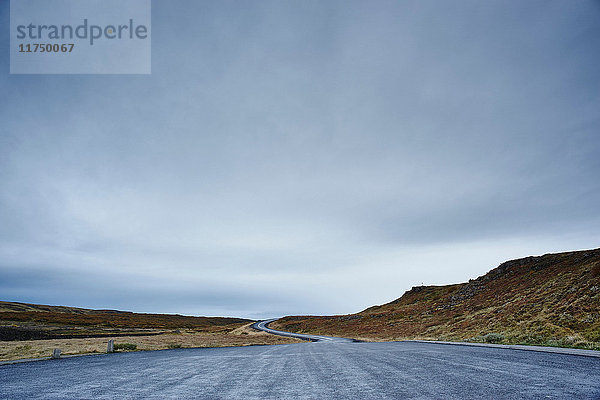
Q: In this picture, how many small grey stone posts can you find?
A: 2